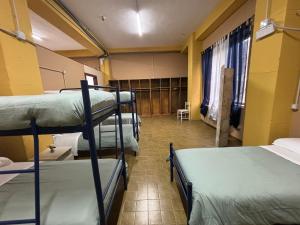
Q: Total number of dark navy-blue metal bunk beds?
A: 2